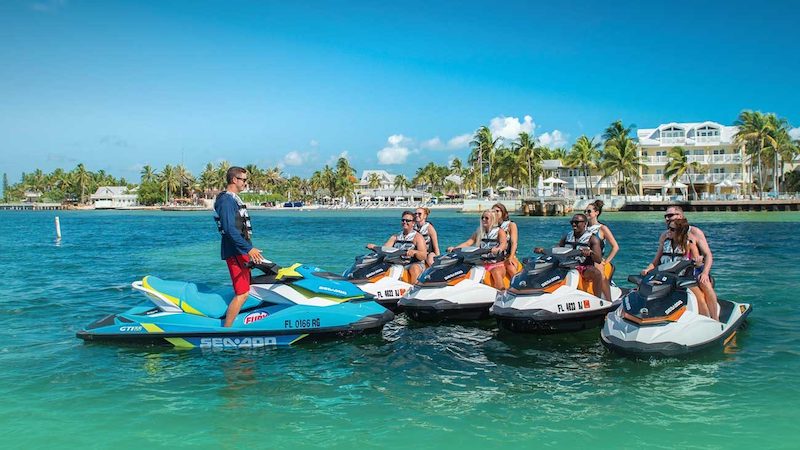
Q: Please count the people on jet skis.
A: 9